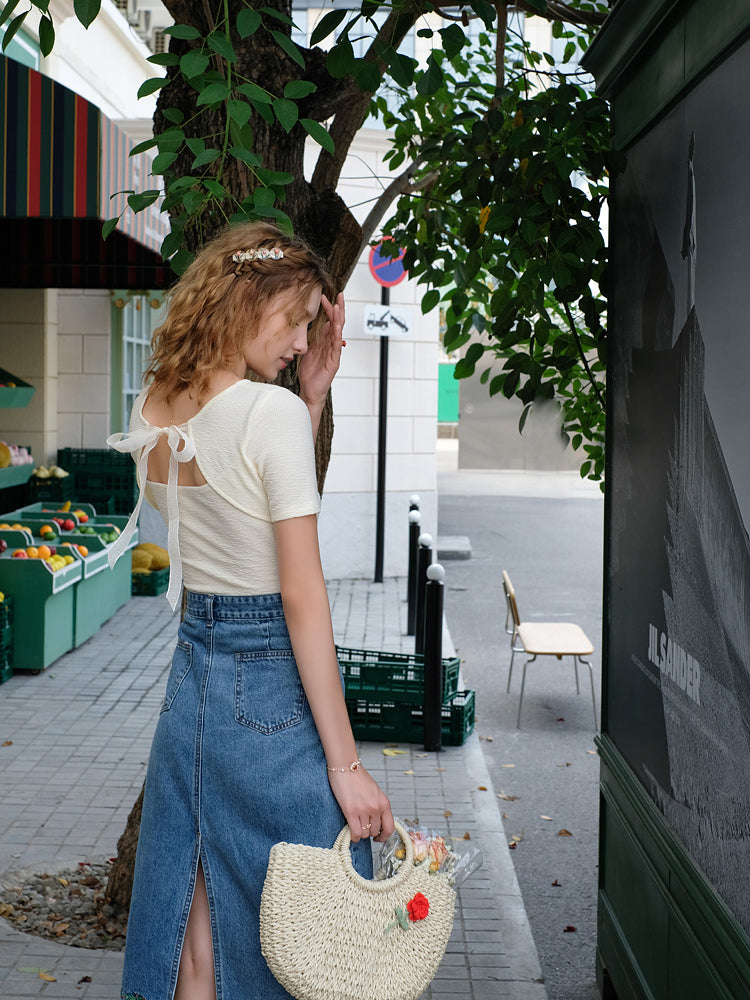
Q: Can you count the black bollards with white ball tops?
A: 4